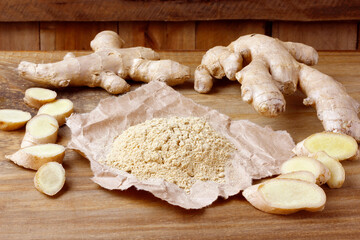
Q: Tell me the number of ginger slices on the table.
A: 11